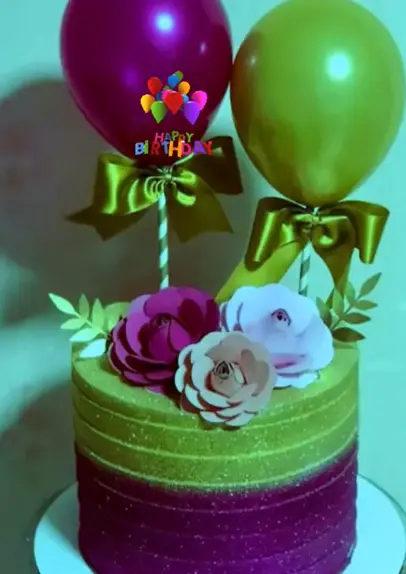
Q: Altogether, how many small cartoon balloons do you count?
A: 13